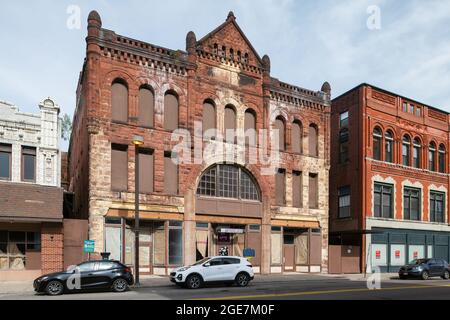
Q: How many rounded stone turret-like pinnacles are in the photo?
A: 4